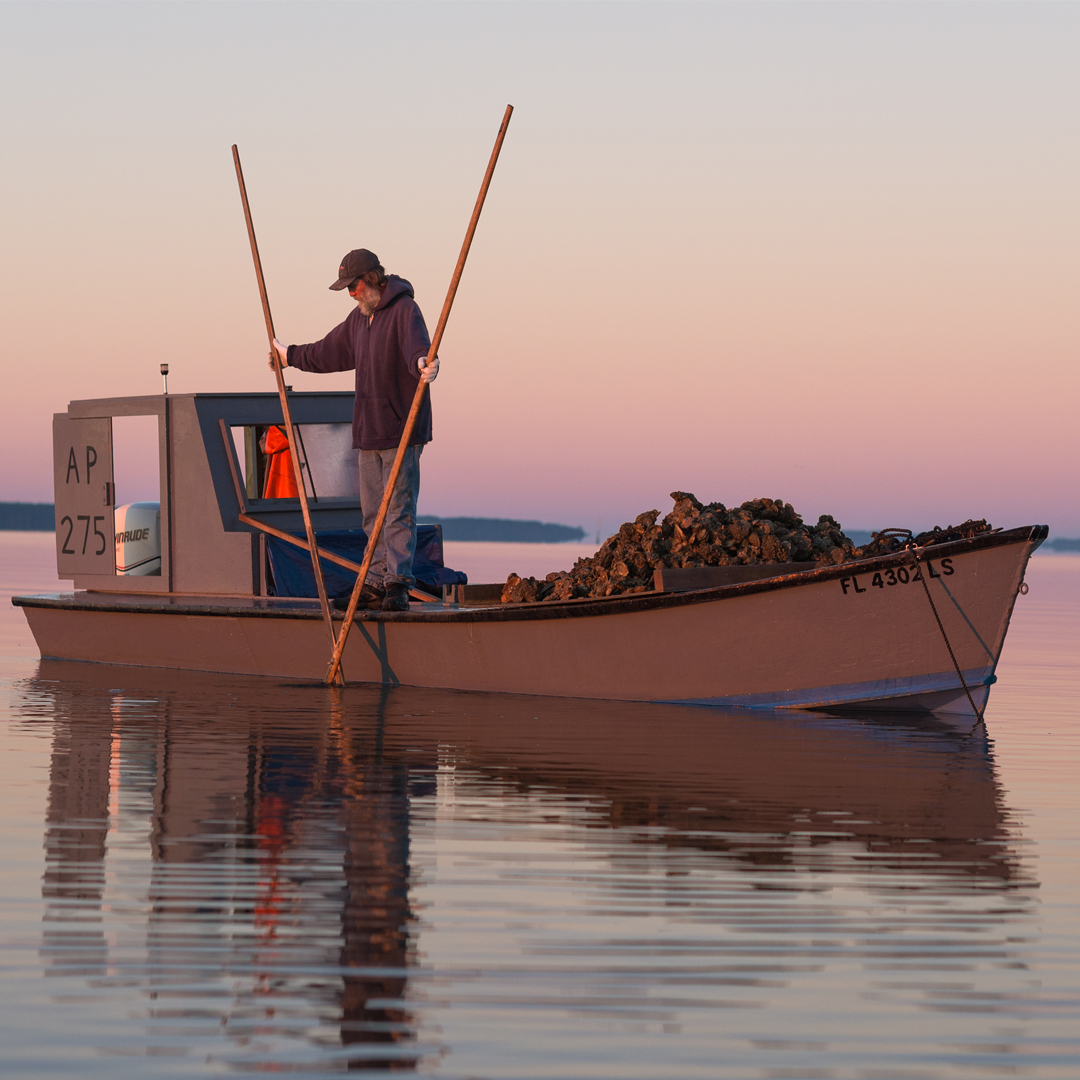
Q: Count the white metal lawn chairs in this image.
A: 0